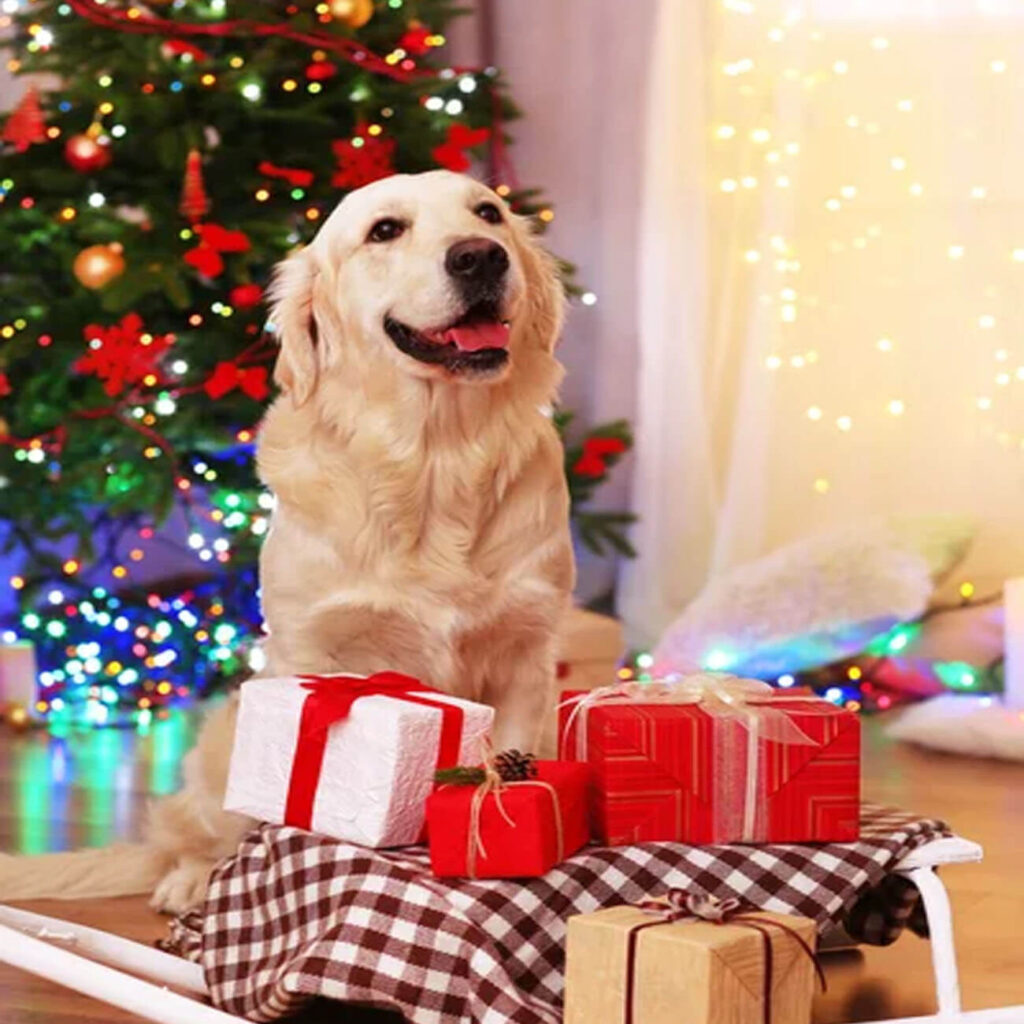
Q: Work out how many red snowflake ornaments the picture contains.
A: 2